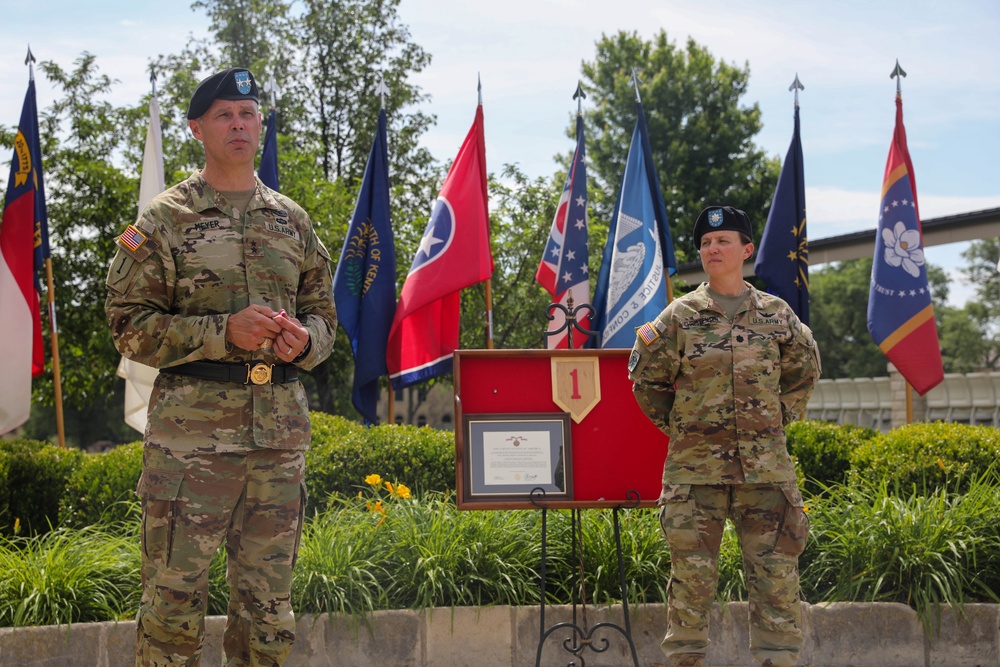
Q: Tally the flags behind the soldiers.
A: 9